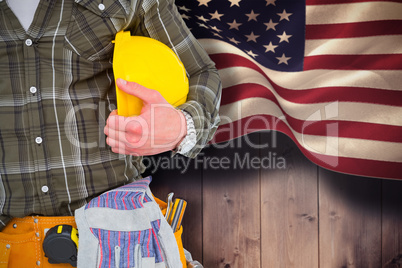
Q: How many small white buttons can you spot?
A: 5